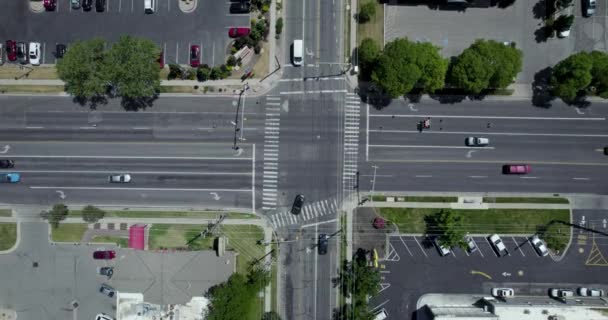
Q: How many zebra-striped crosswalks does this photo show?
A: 3